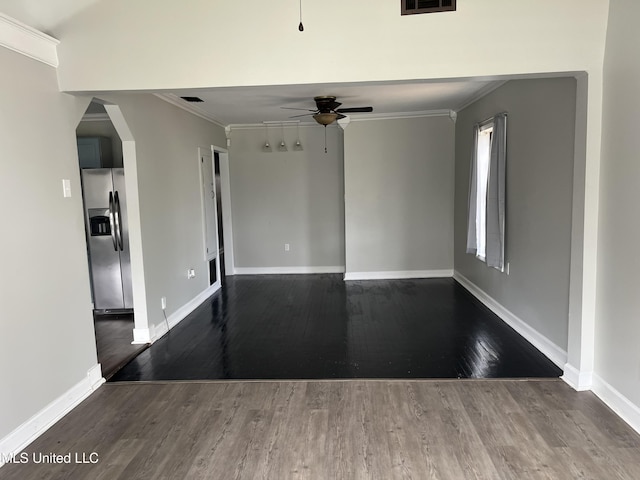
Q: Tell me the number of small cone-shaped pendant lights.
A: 3